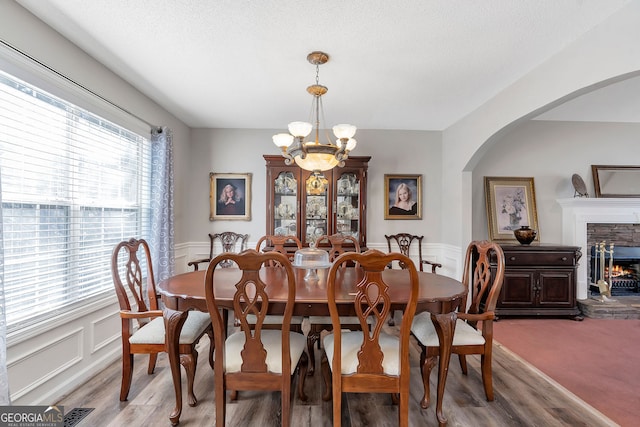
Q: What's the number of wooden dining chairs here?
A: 8